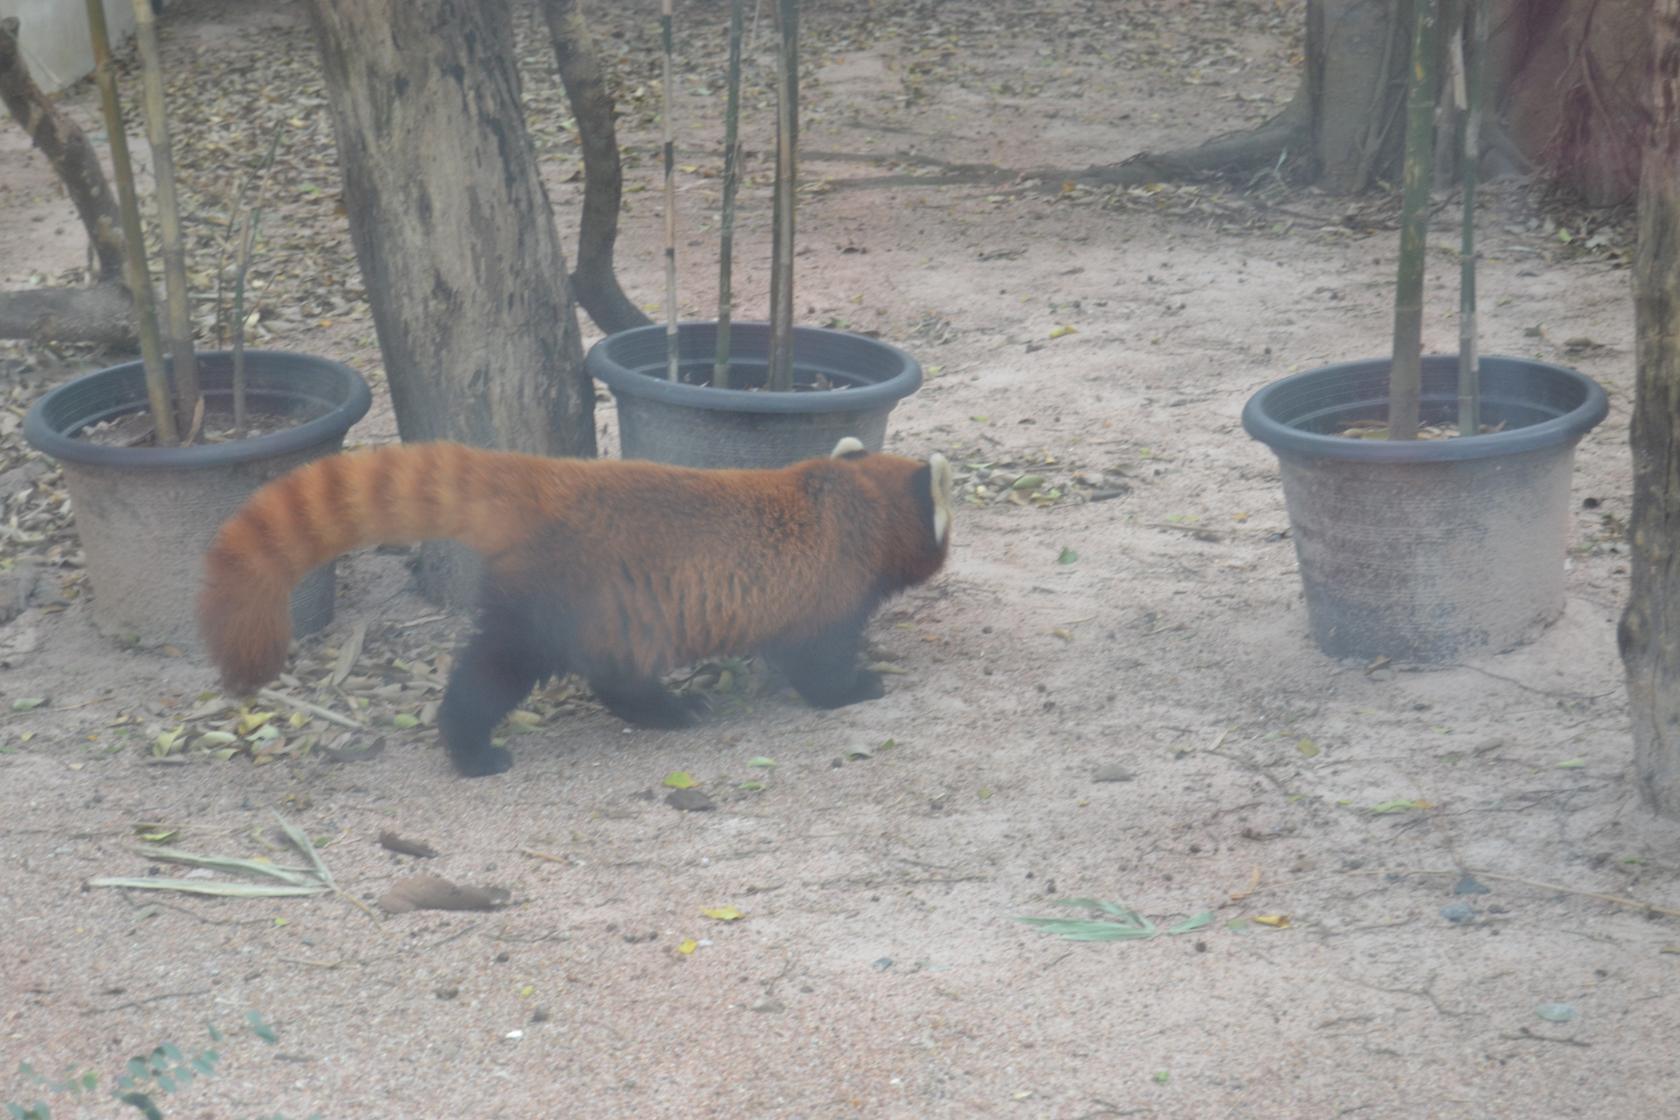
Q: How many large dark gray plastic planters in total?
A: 3